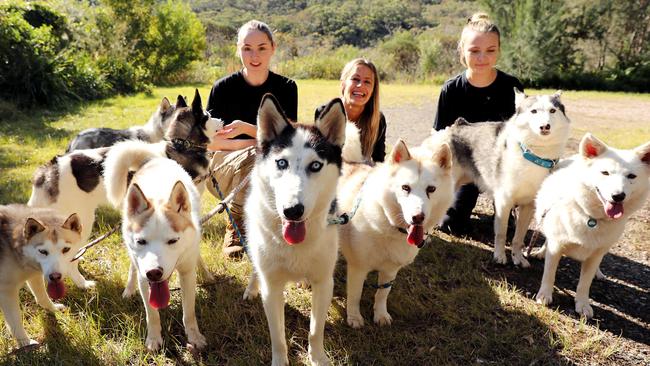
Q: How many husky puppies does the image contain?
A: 8